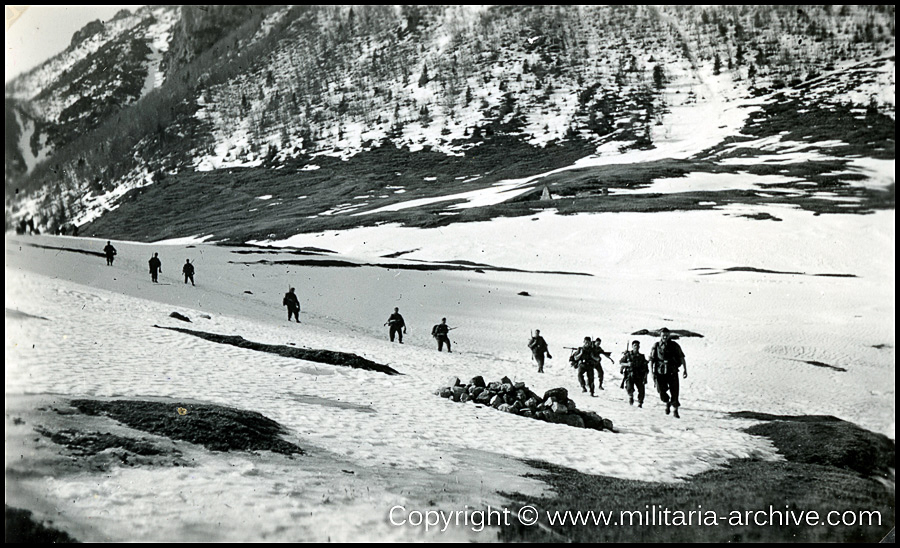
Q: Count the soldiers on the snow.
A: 11